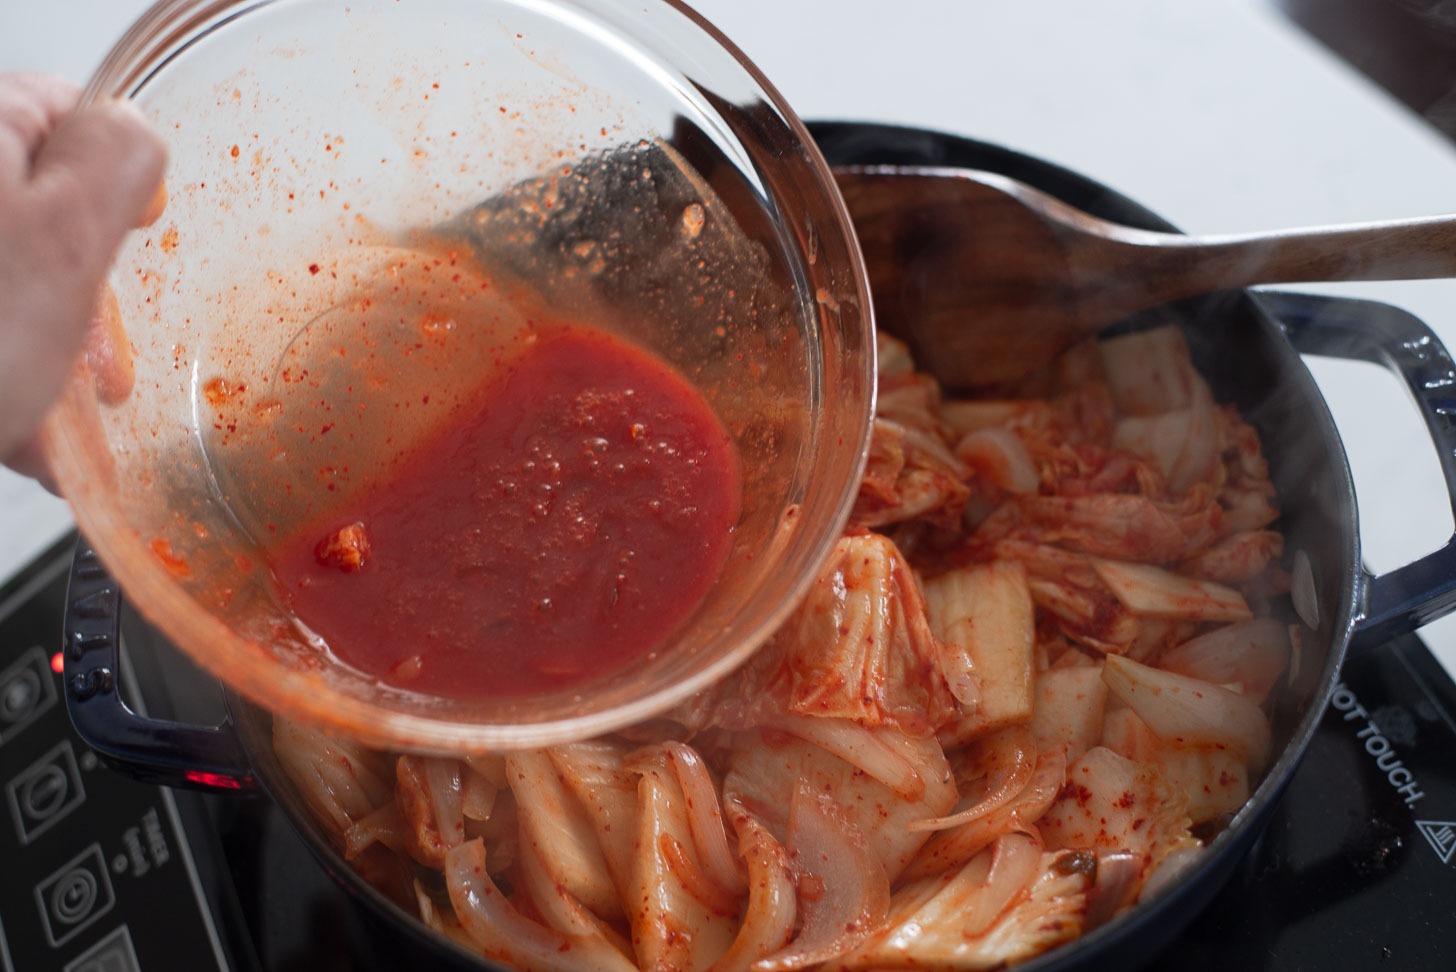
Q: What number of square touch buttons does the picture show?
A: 4